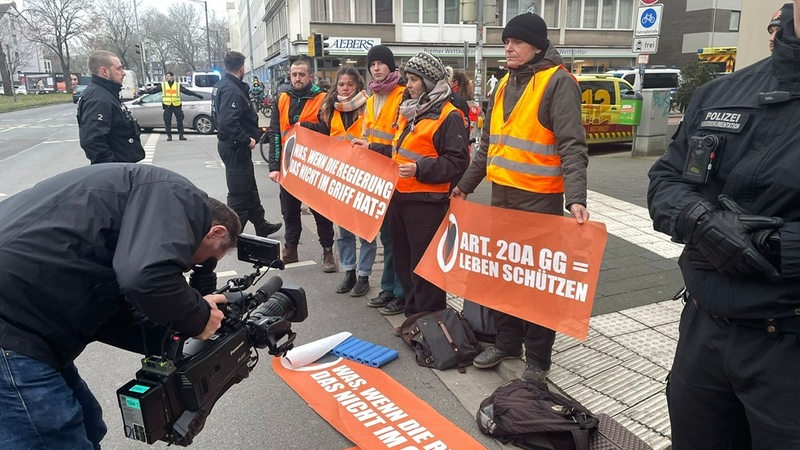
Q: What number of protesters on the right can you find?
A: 5